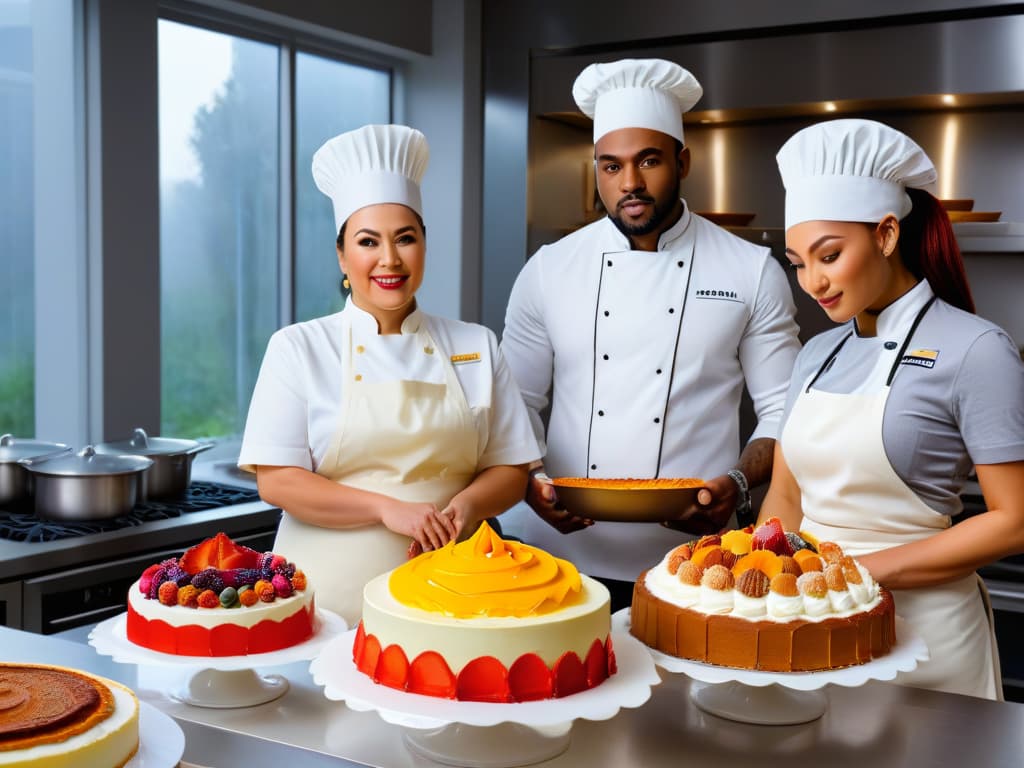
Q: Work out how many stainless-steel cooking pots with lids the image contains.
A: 3